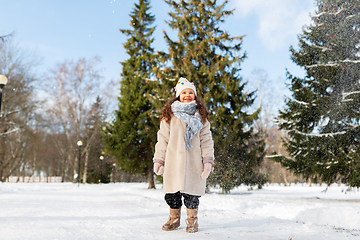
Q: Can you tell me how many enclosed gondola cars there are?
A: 0